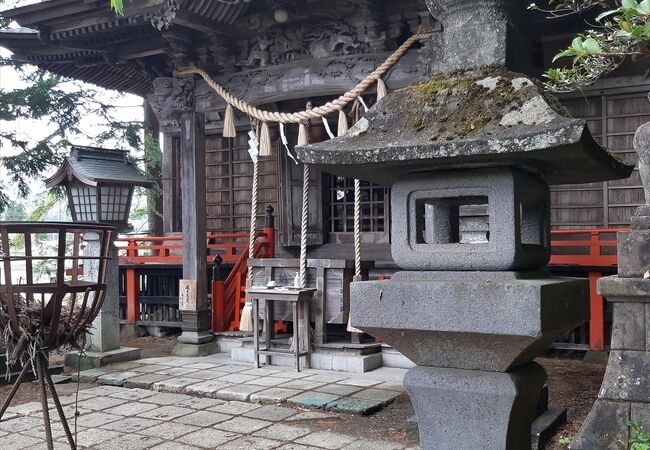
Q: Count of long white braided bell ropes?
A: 3